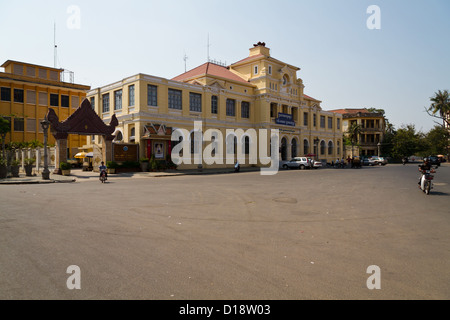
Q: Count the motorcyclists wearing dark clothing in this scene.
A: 2